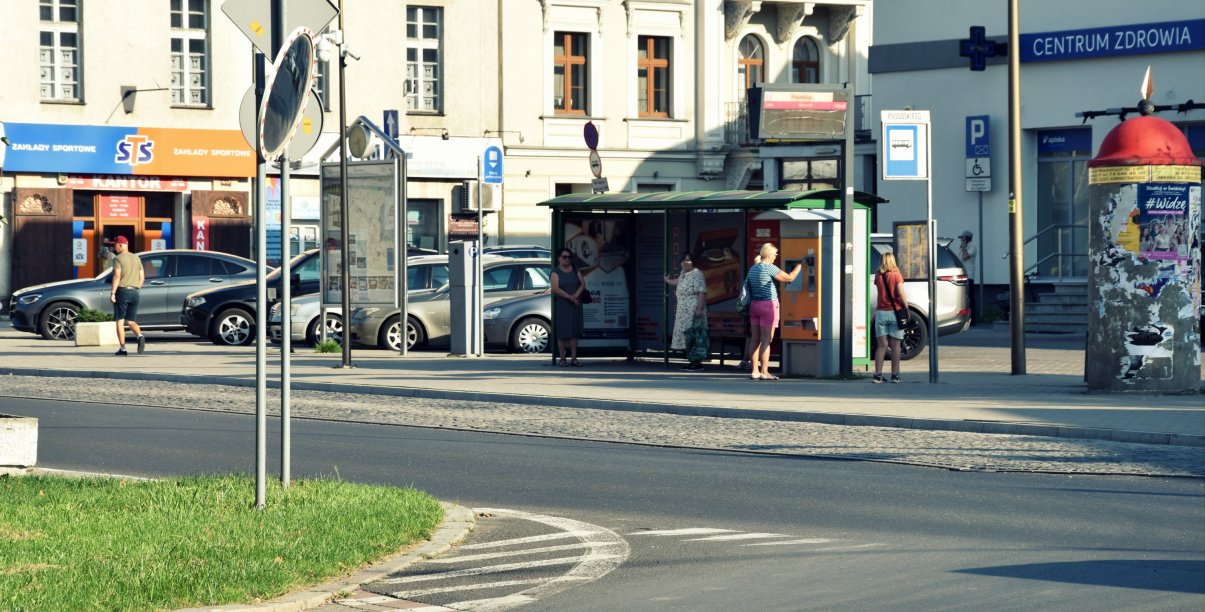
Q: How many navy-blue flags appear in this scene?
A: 0